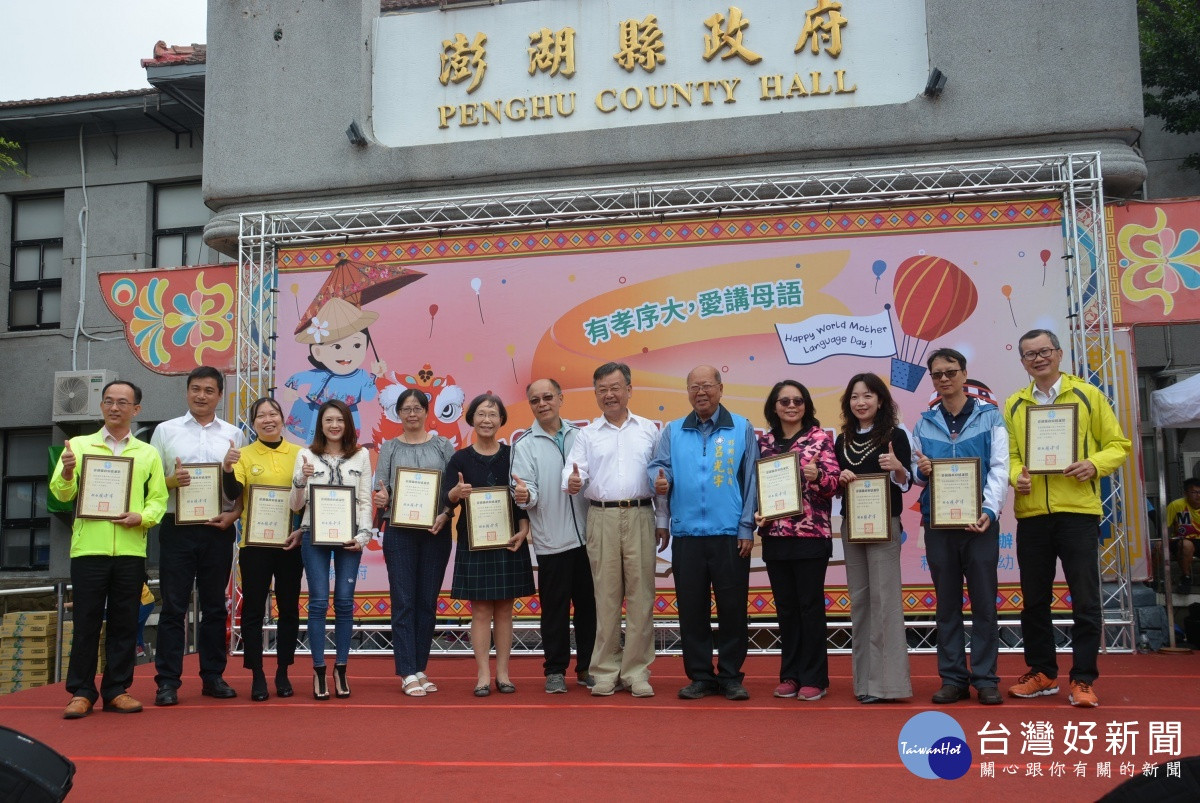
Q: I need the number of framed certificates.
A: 10